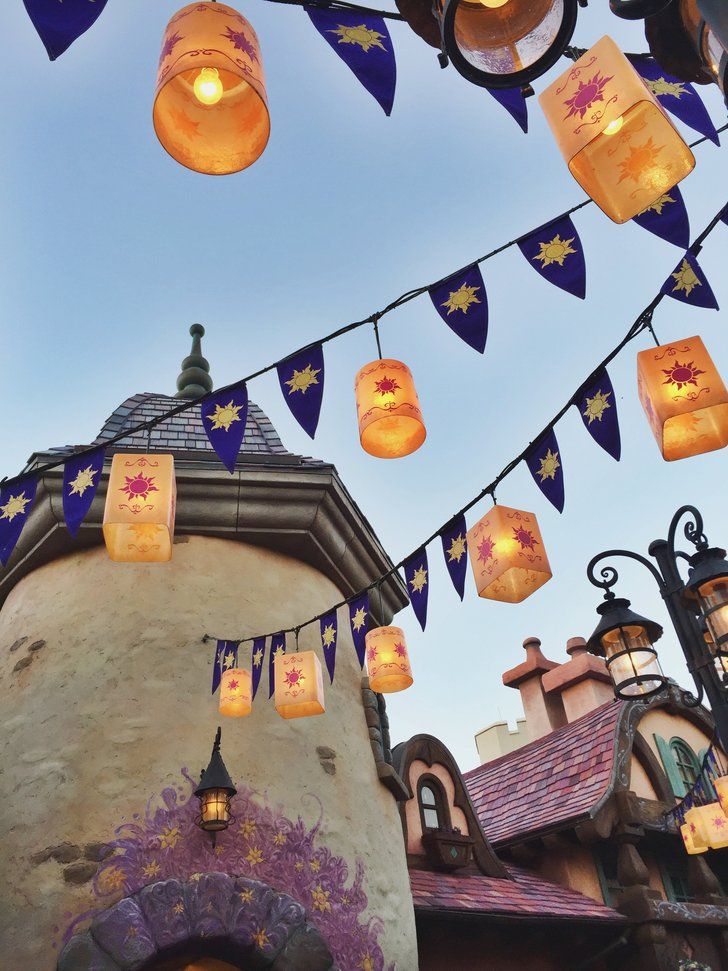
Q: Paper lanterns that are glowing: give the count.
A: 12